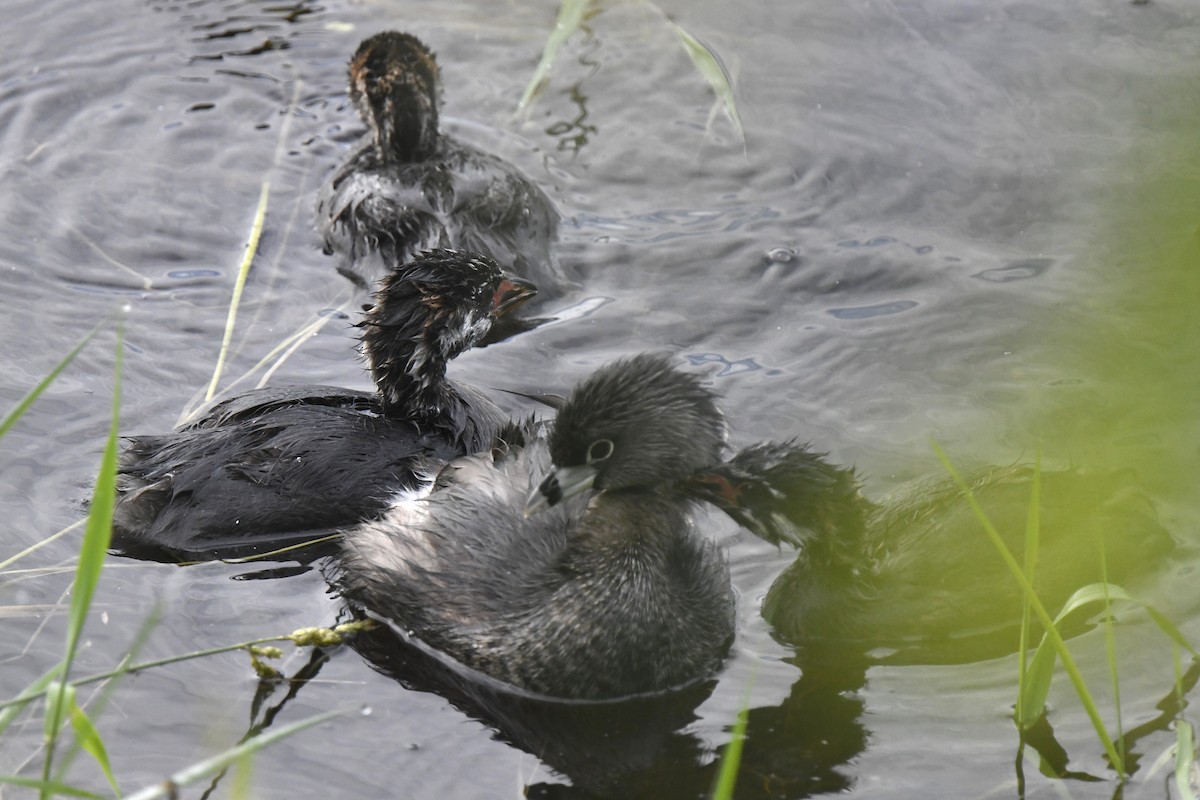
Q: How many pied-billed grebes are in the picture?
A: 4